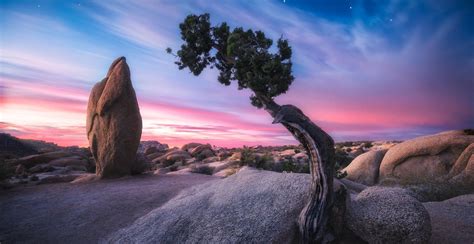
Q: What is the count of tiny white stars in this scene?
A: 5